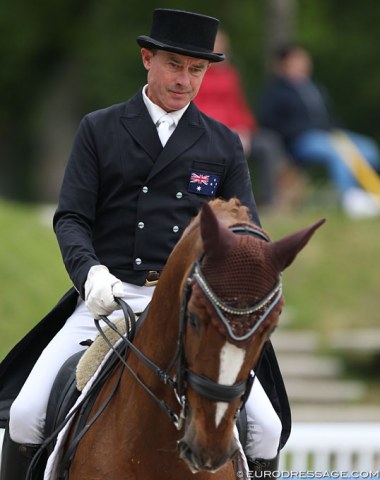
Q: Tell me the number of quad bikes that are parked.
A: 0